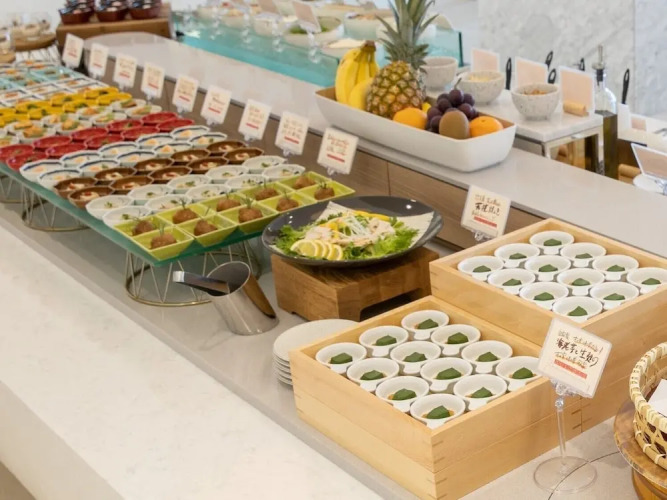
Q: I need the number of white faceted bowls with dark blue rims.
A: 10